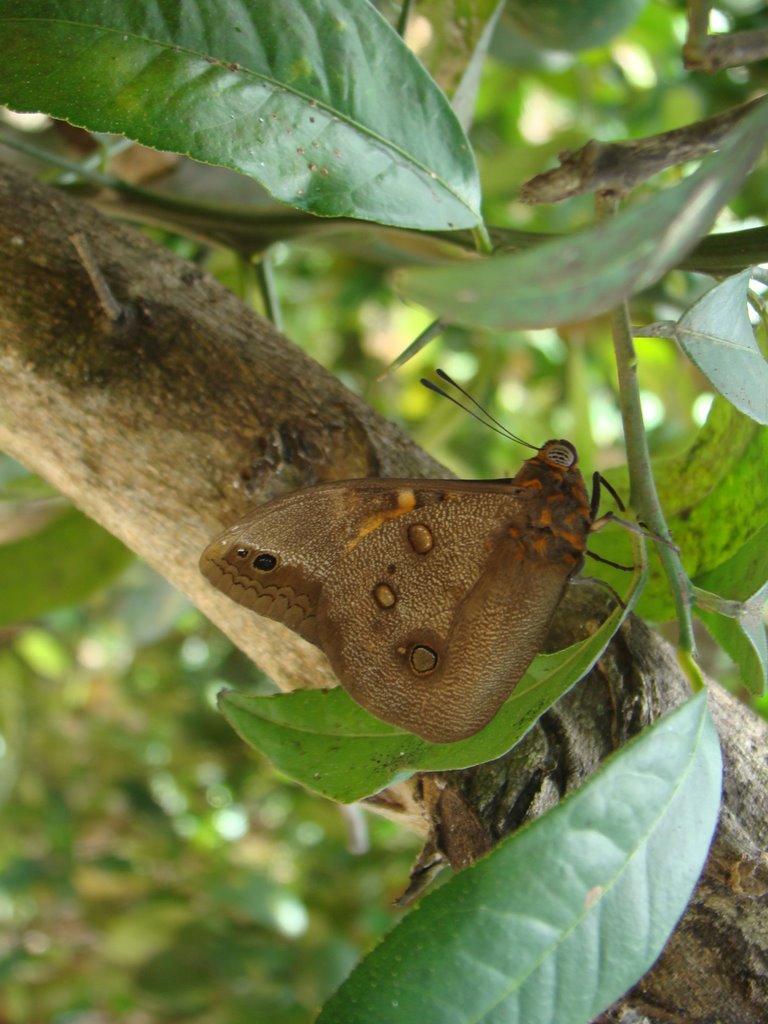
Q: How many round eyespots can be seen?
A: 5